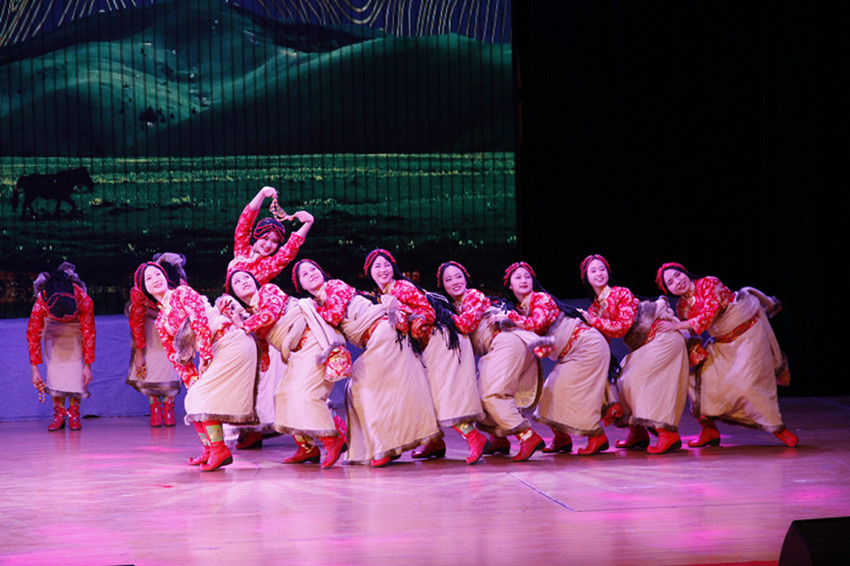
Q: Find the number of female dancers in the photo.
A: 11